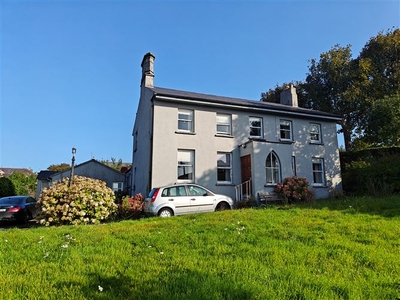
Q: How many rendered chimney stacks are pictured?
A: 2